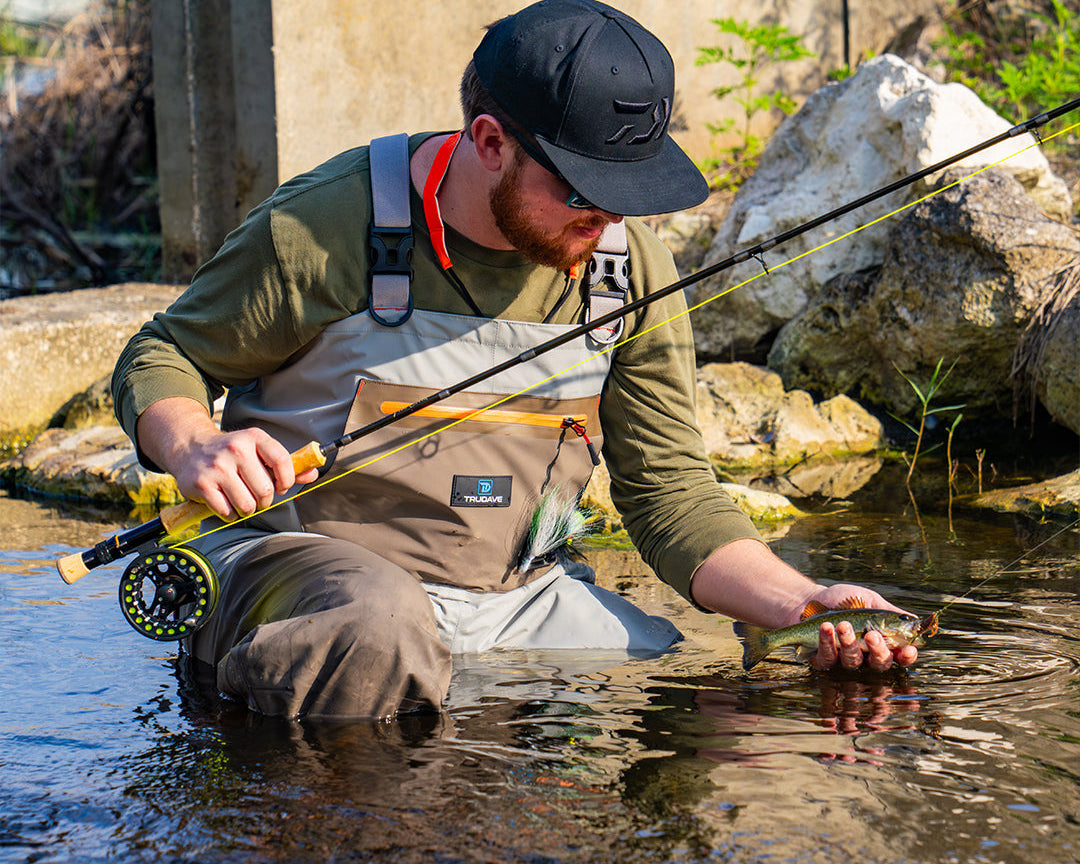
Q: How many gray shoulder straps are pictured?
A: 2